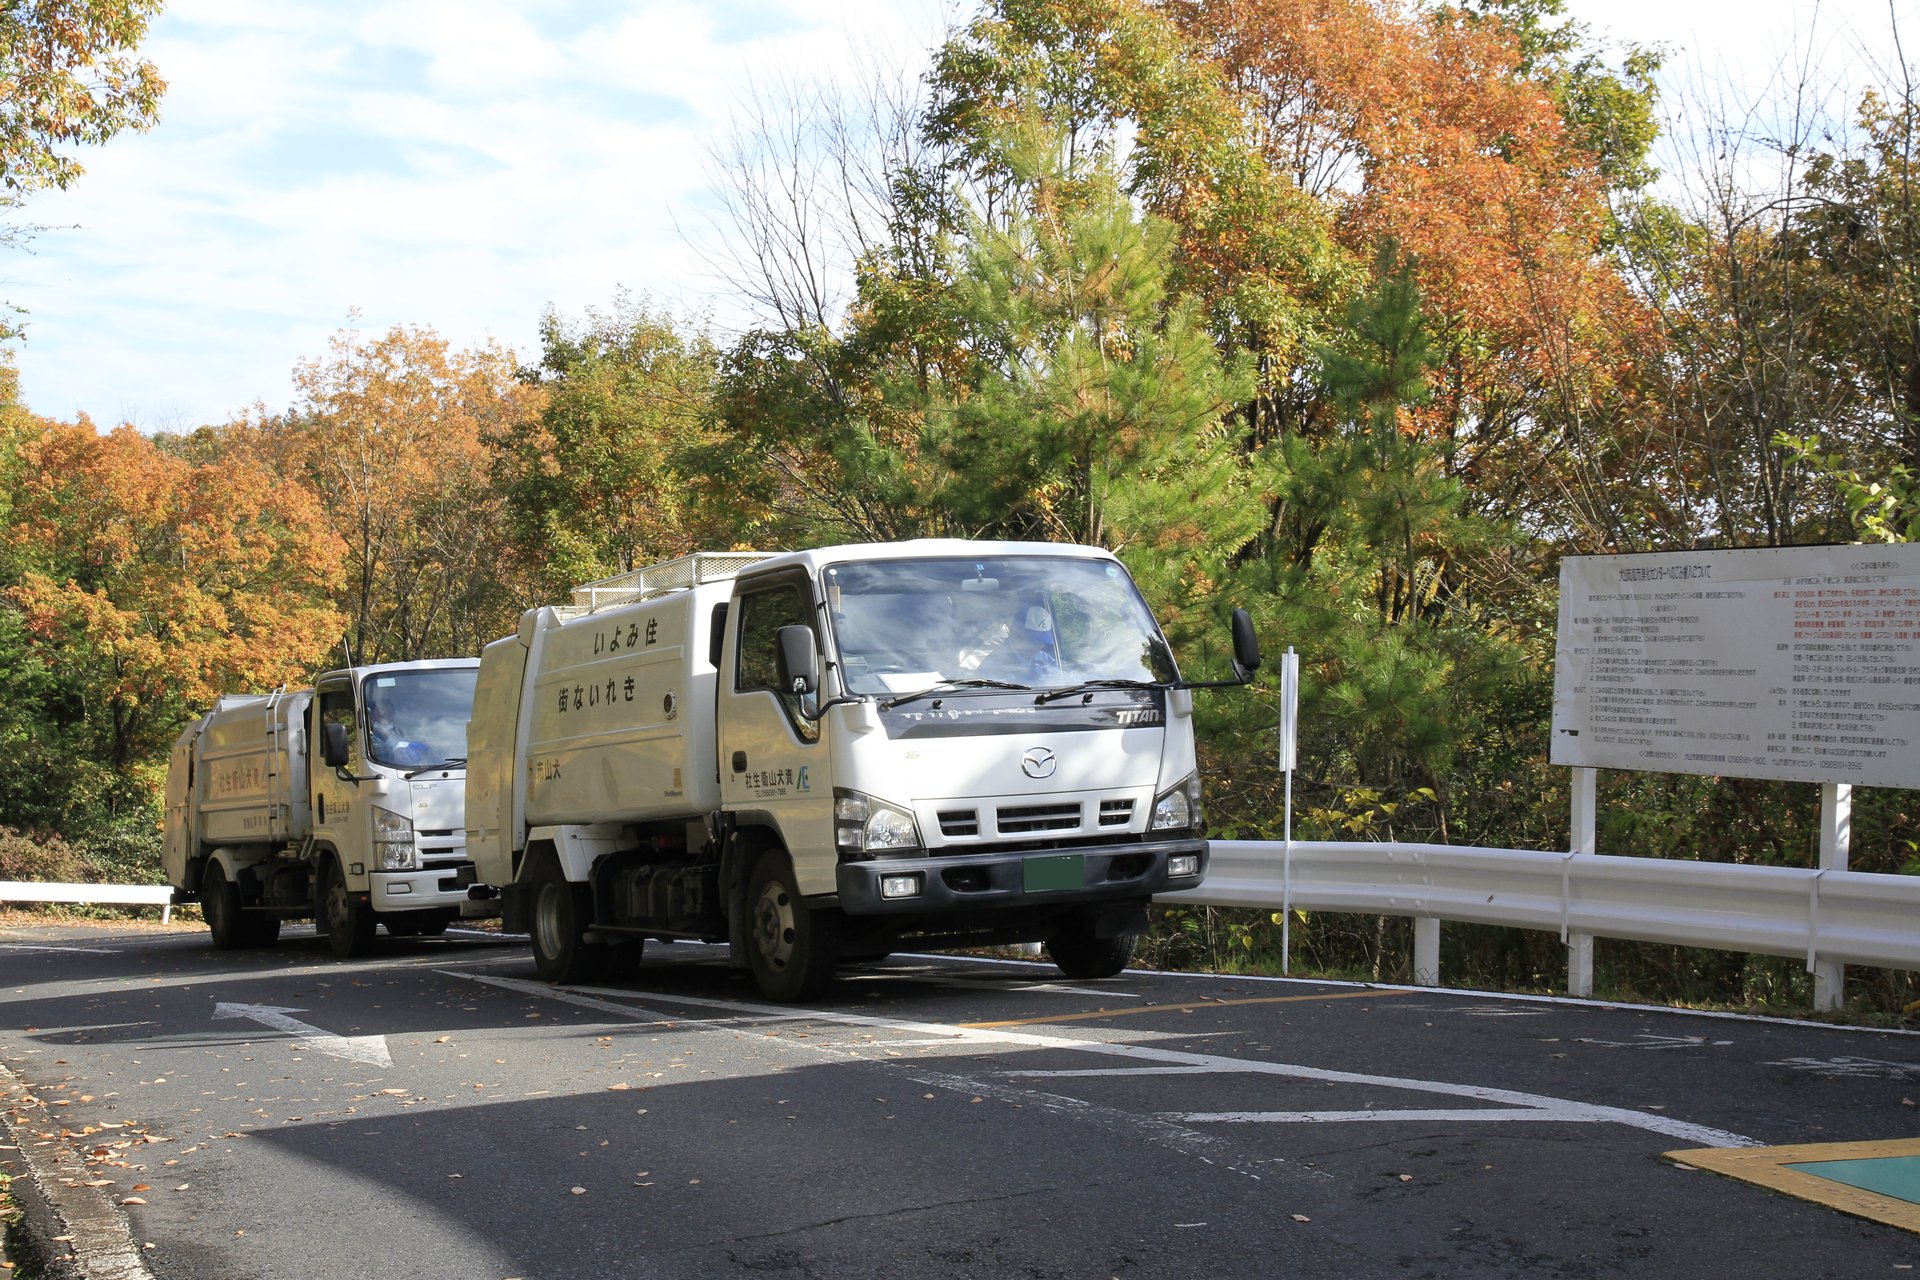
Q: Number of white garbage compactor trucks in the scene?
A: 2